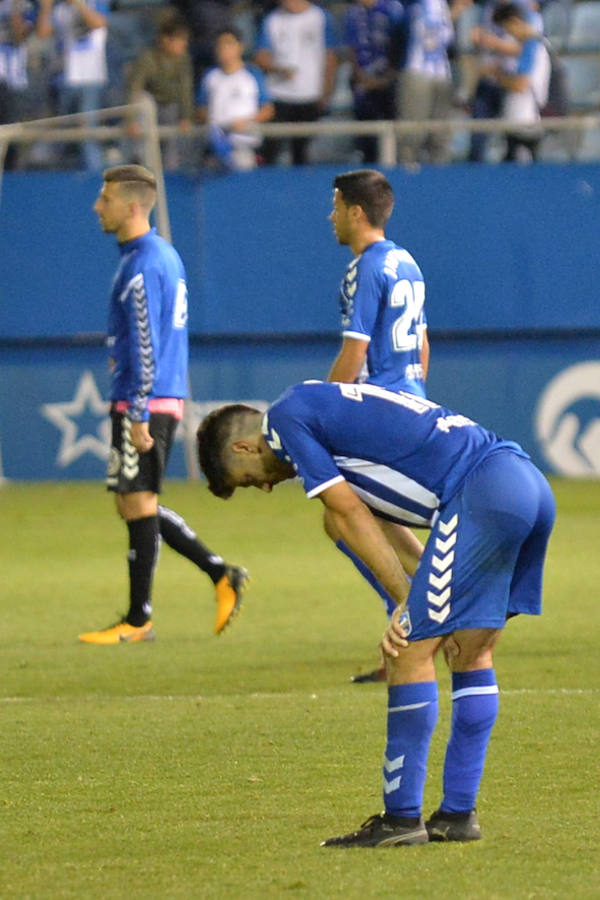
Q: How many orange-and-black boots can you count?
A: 2